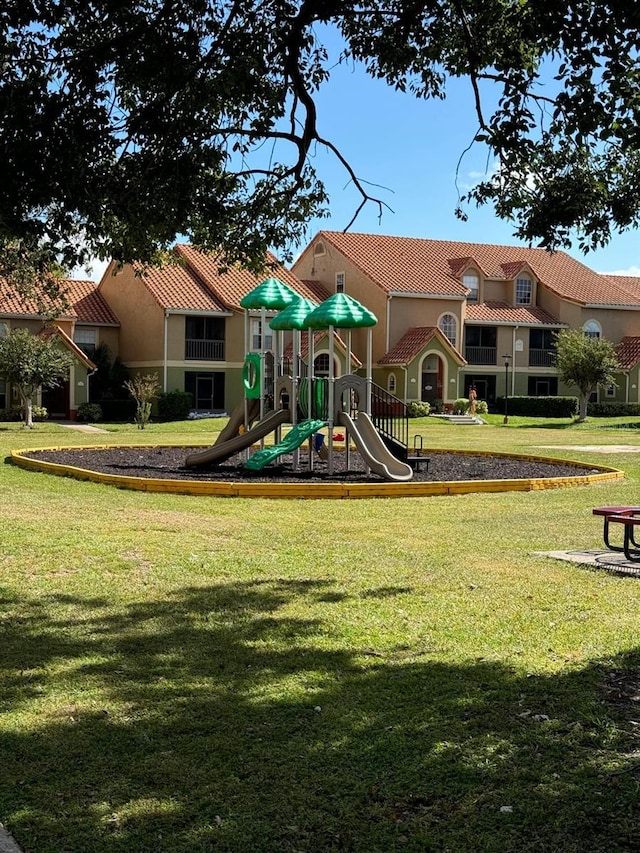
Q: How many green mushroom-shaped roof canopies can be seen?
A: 3